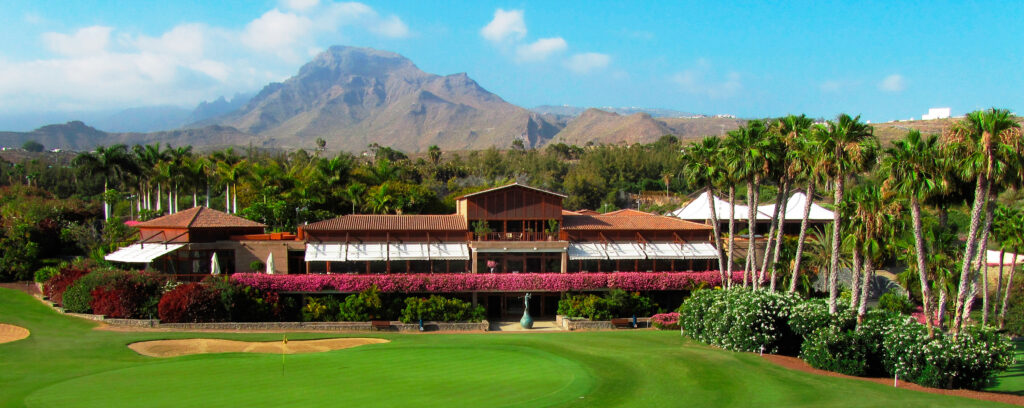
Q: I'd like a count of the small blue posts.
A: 2